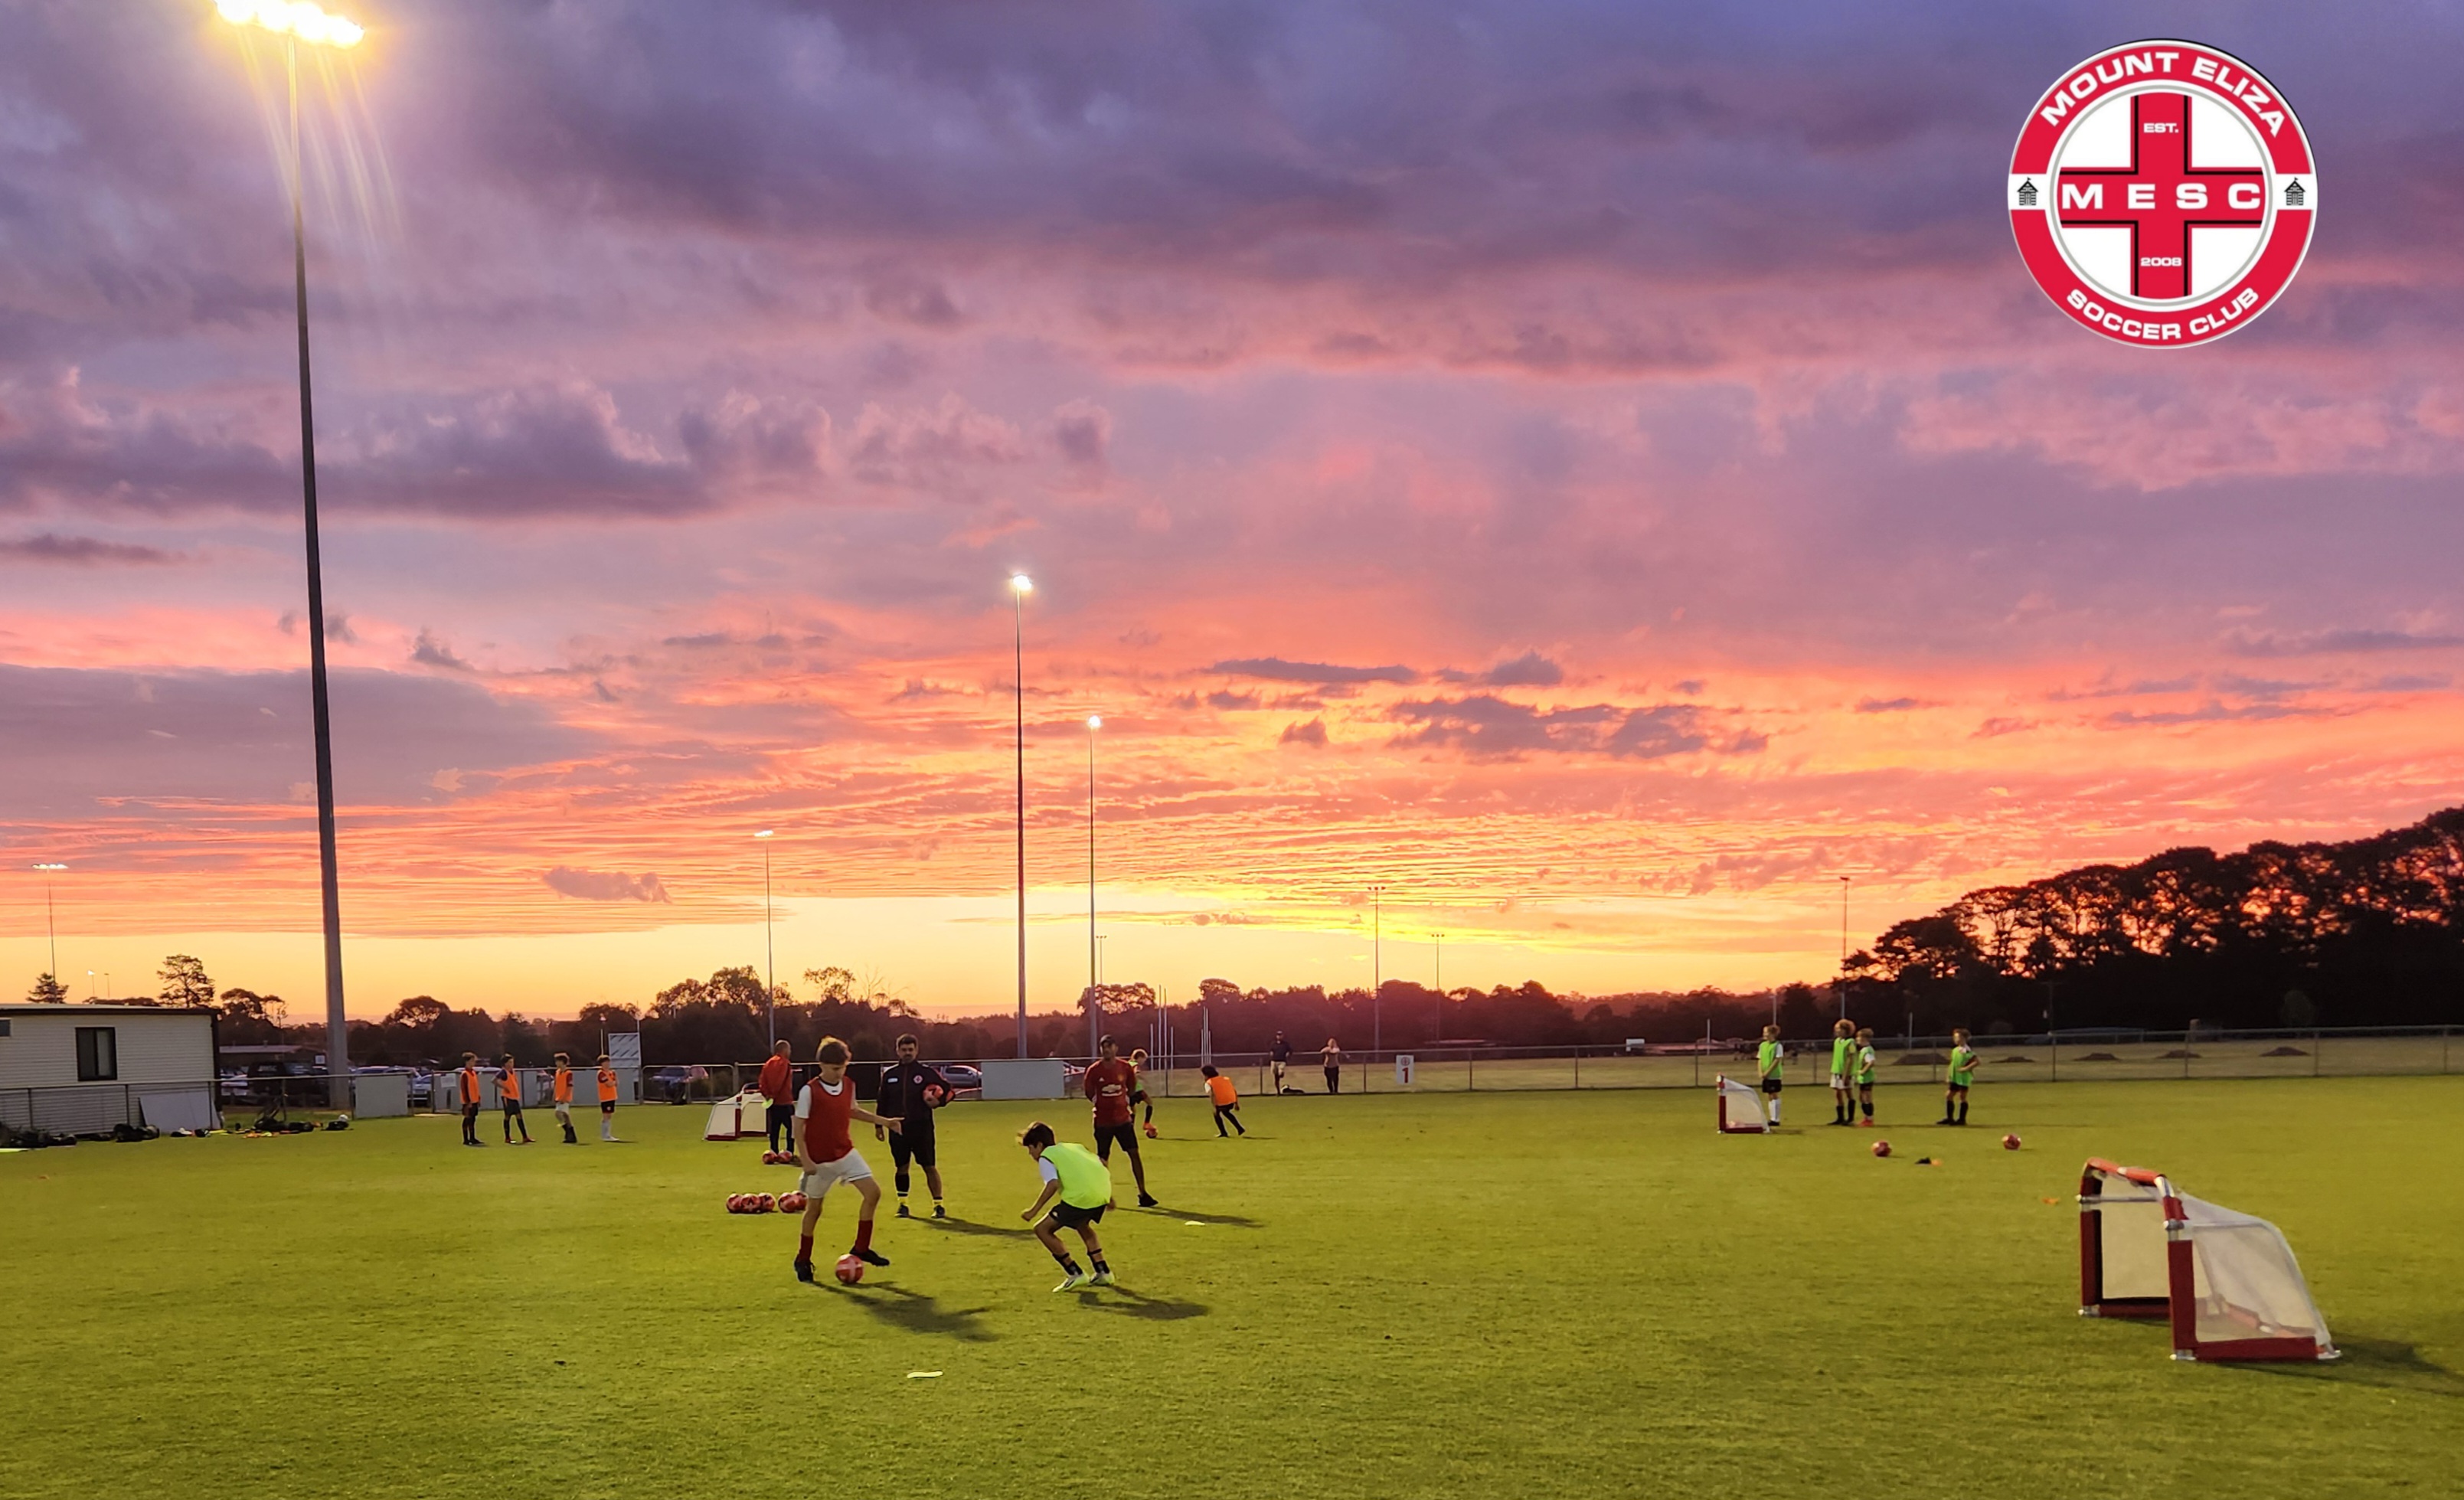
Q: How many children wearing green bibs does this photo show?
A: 6